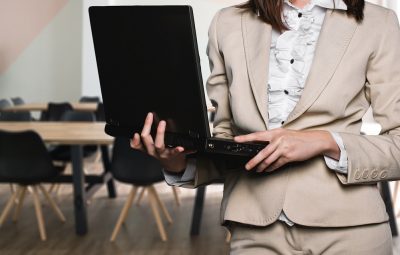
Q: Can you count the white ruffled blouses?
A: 1